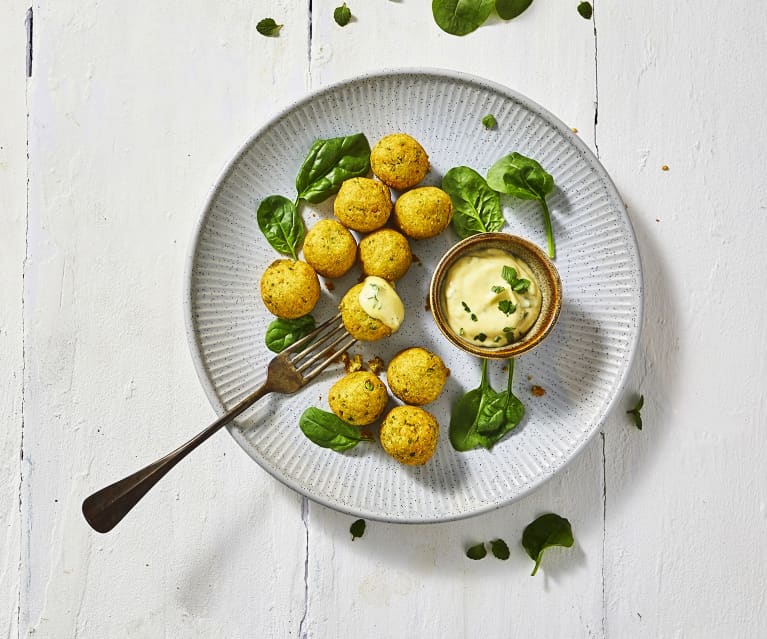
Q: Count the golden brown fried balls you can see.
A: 10